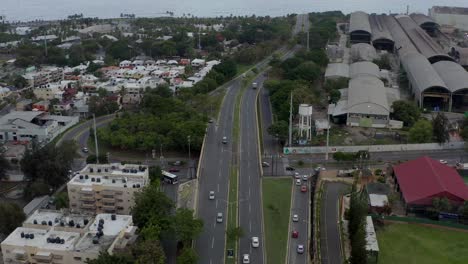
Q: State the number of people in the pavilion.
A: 0